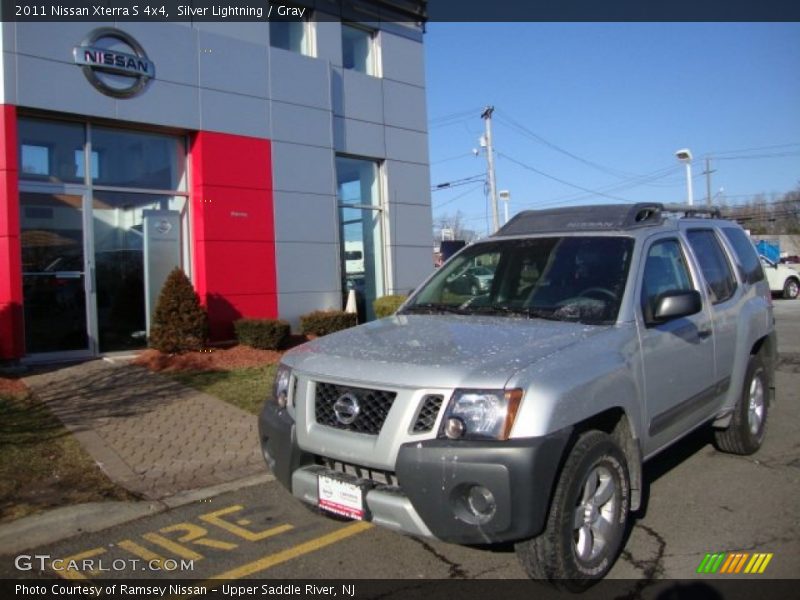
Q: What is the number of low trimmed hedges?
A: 3